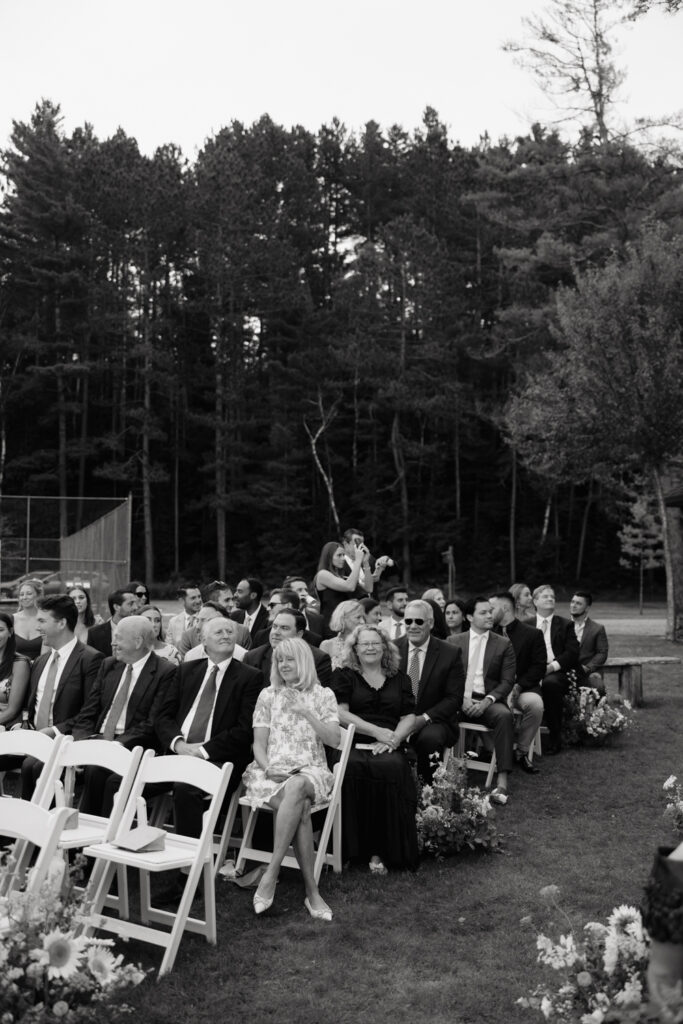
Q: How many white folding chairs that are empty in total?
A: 4